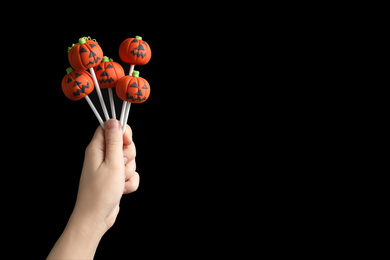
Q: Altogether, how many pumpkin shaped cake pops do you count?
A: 5